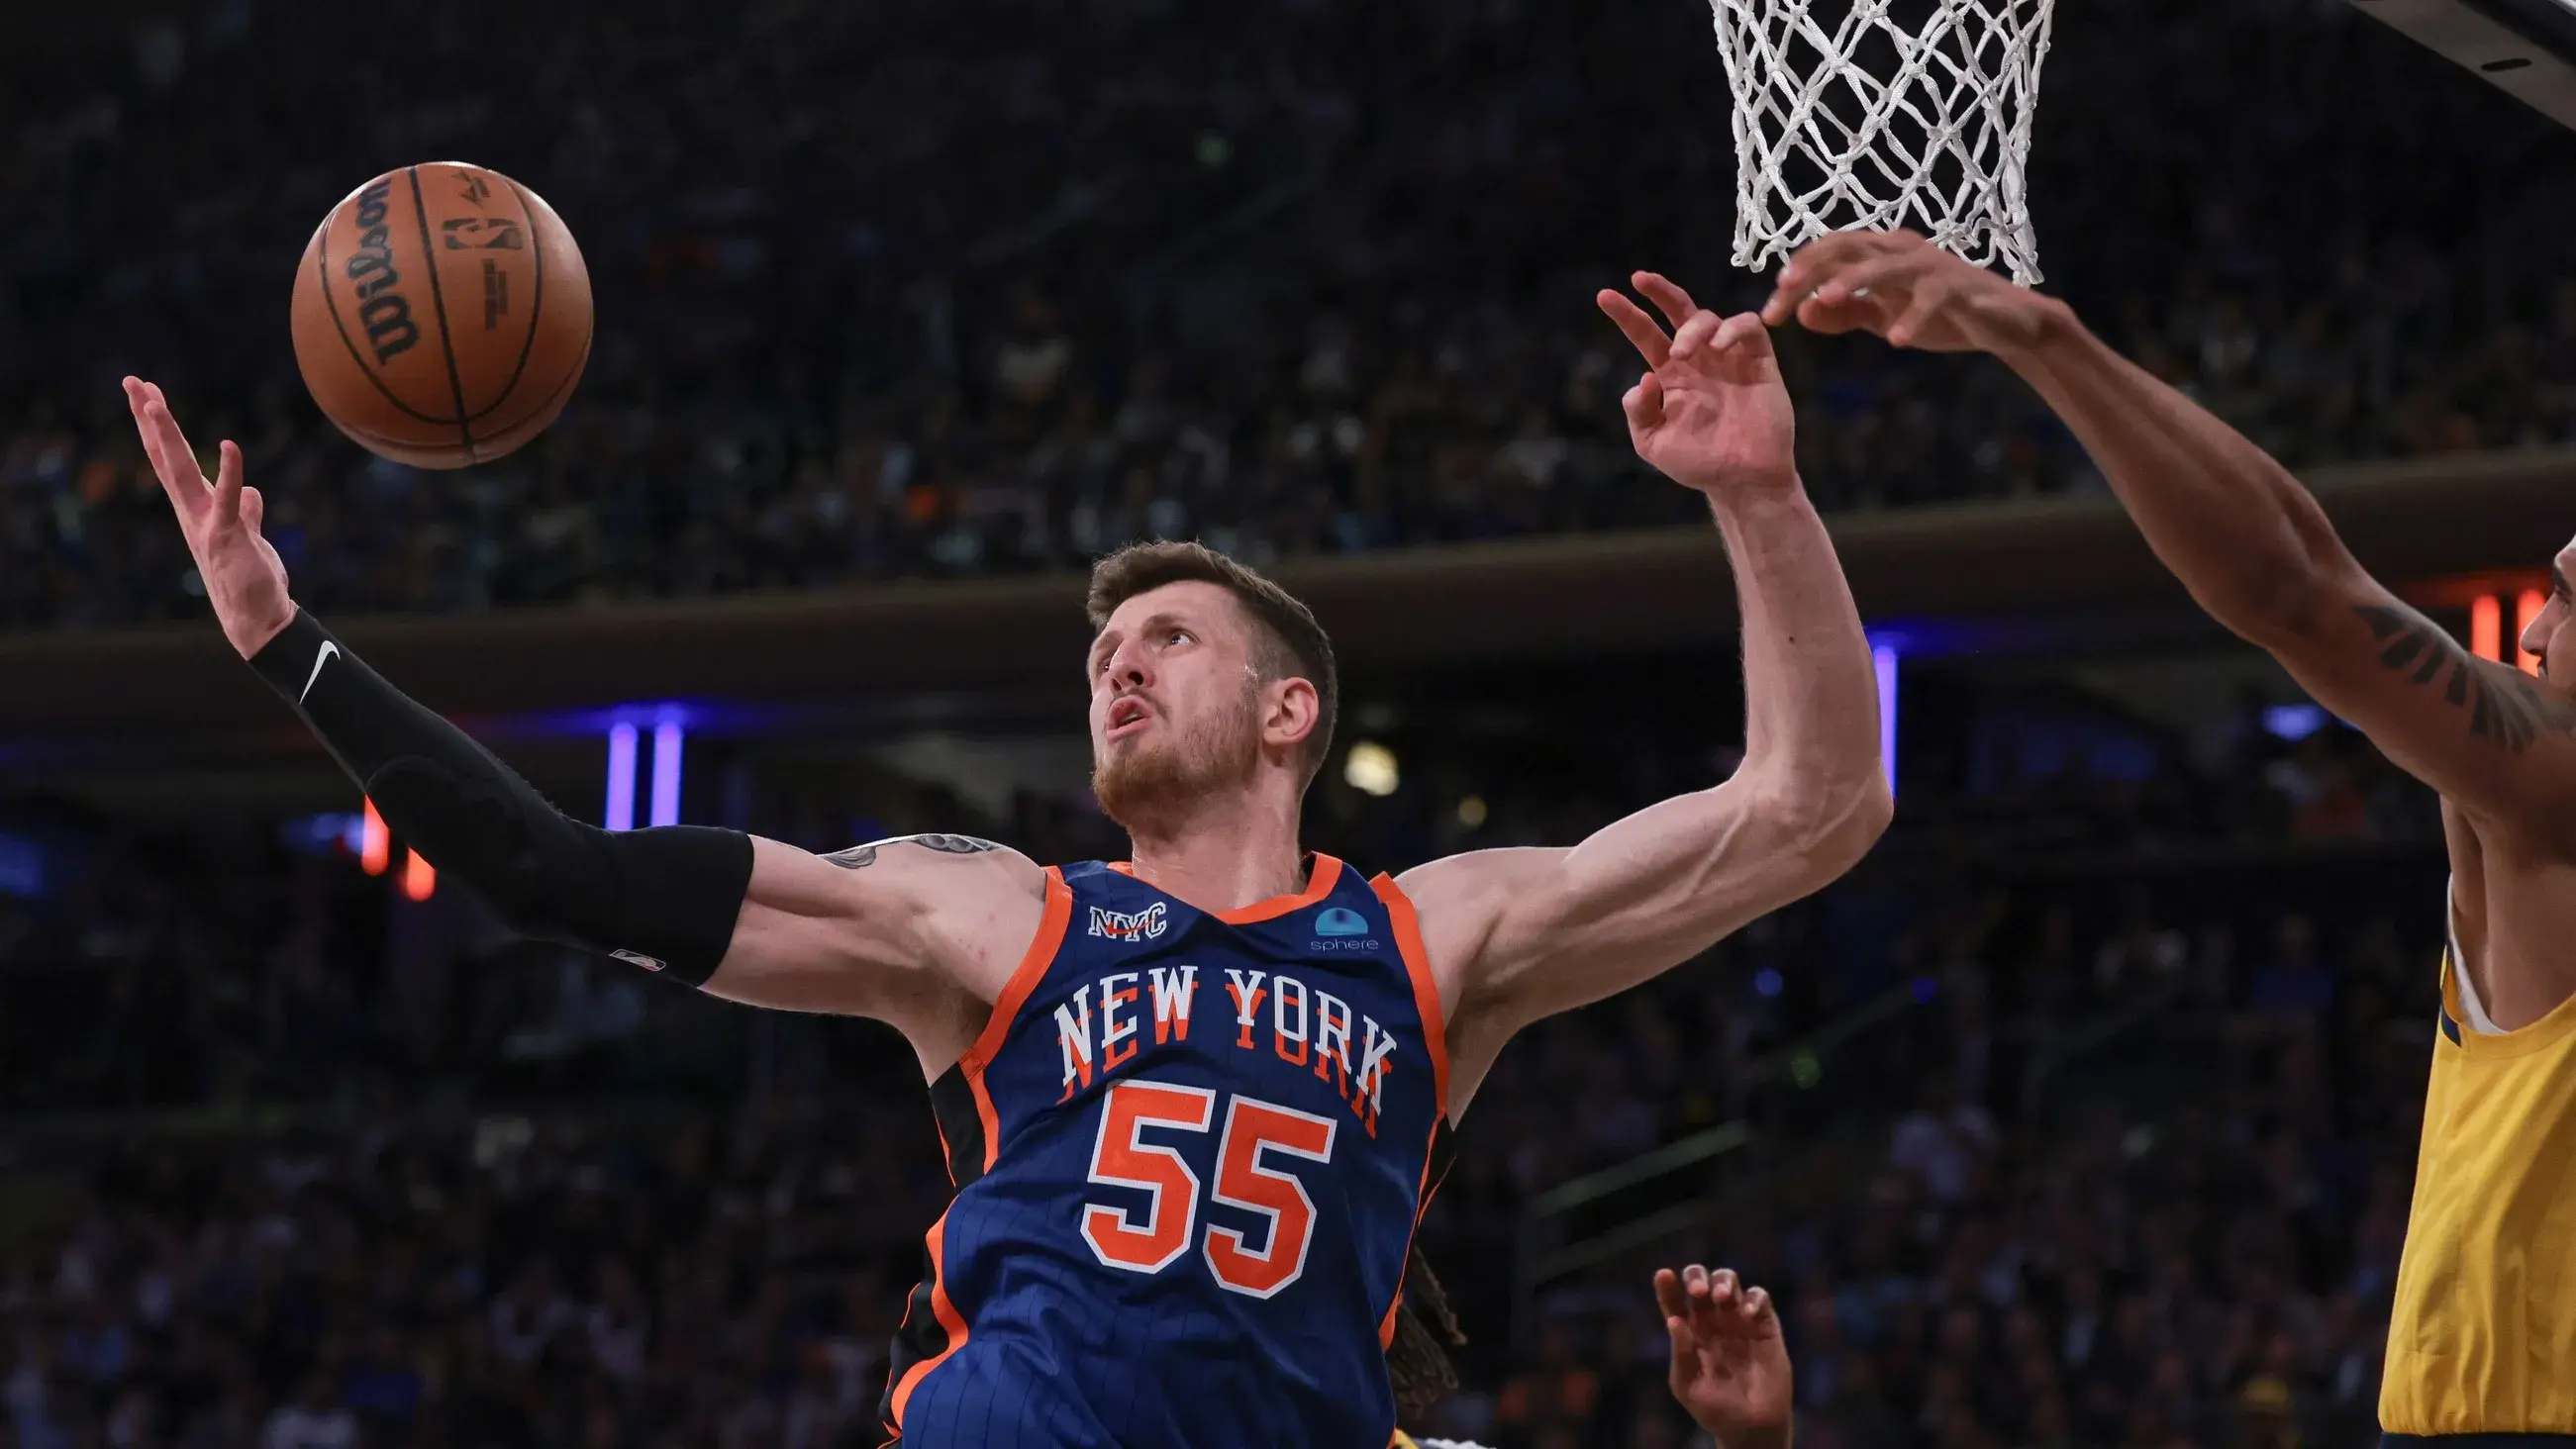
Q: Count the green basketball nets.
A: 0